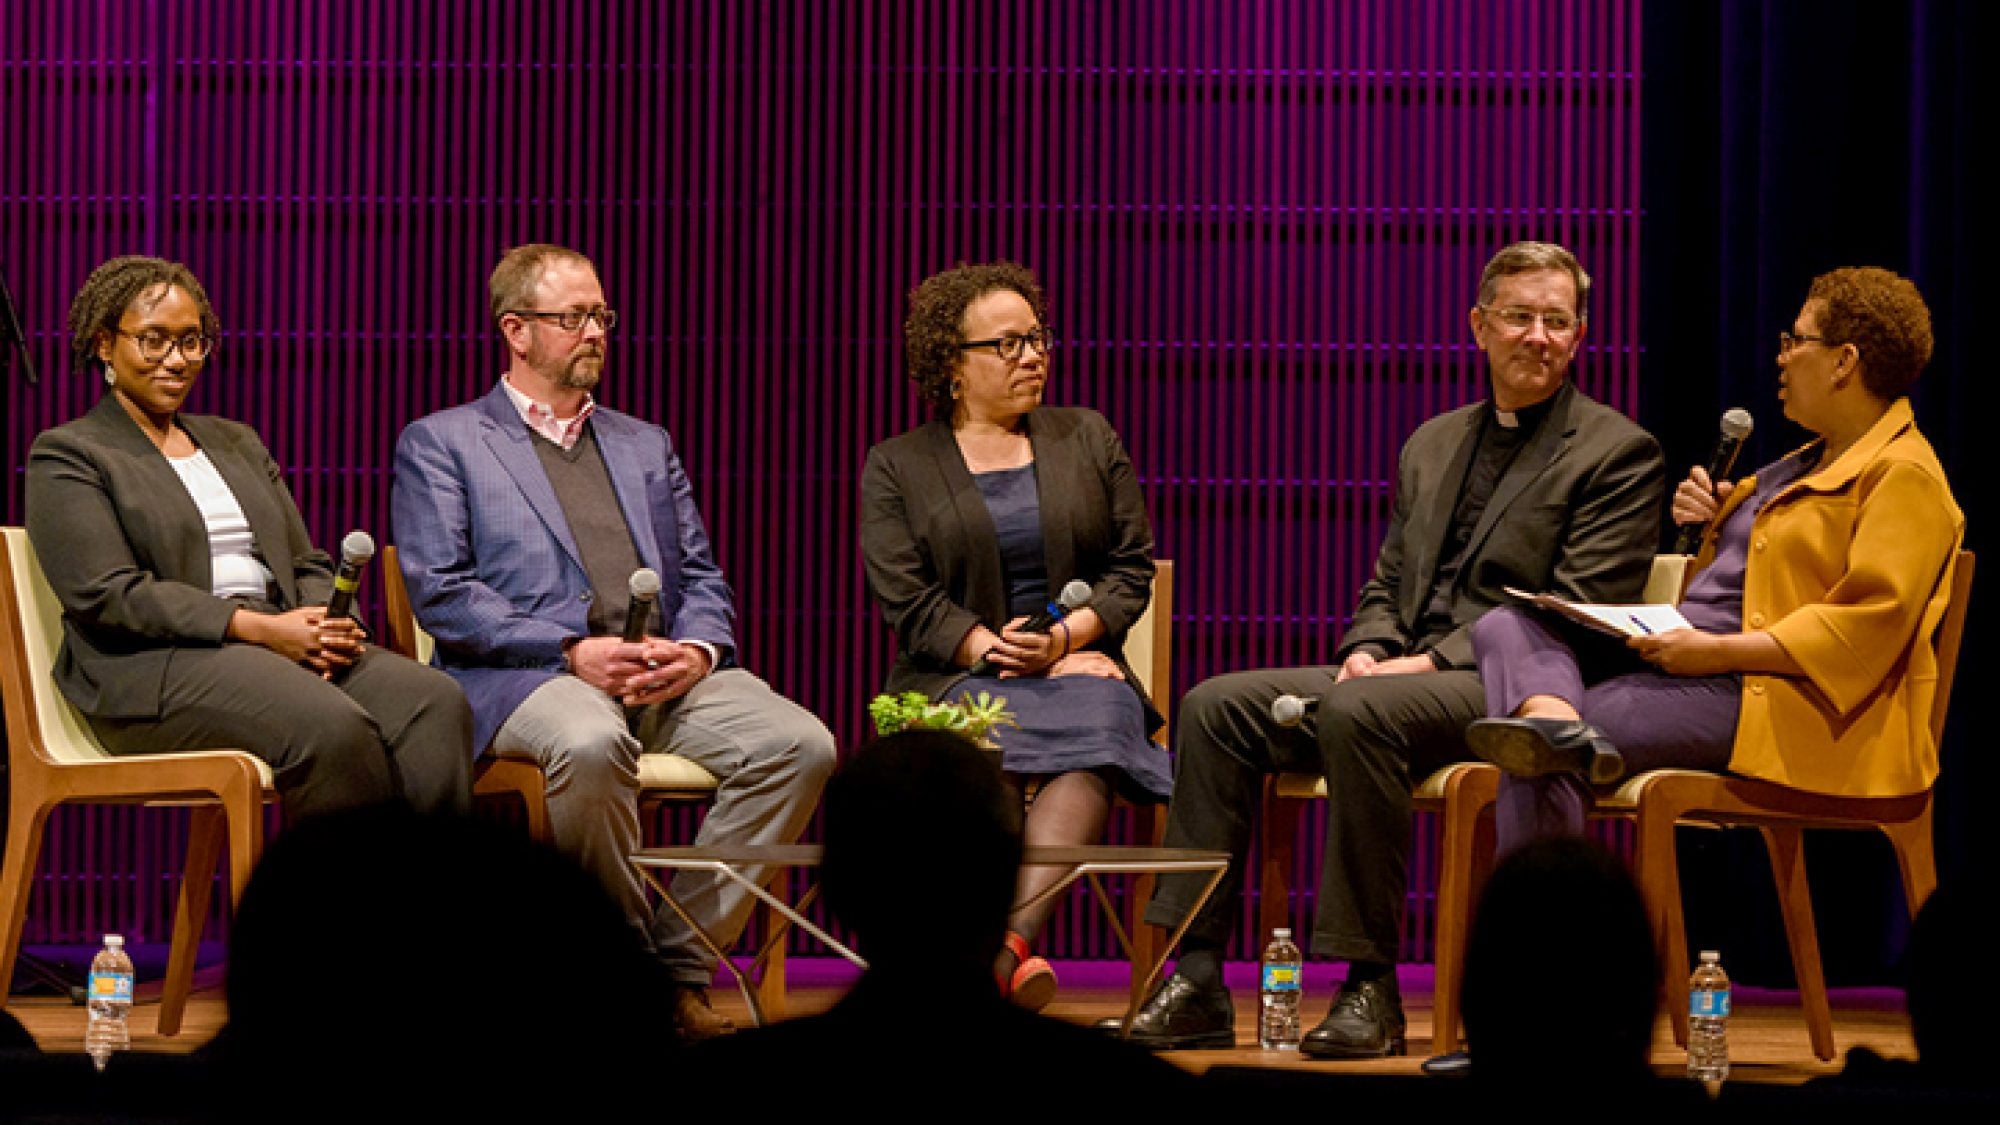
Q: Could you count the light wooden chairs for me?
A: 5